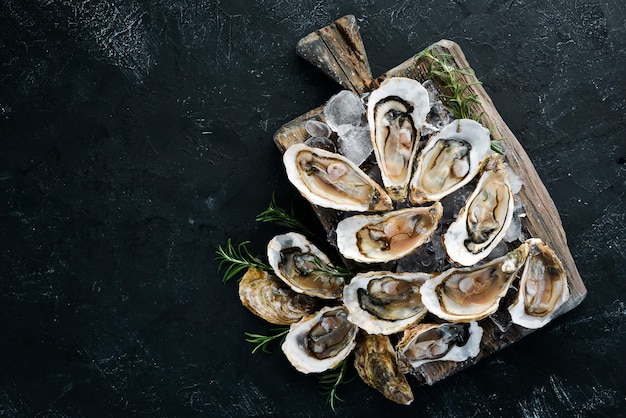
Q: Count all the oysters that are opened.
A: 11